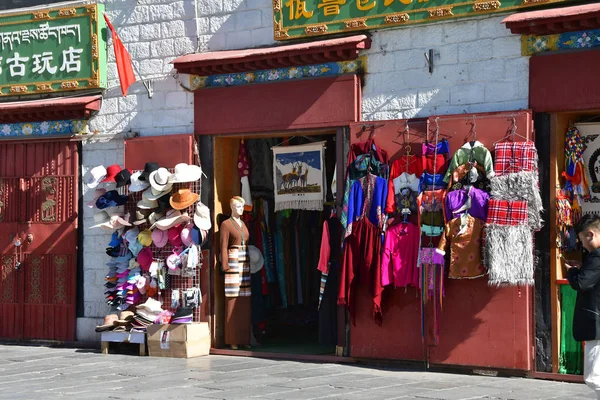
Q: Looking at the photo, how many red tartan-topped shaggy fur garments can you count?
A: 2